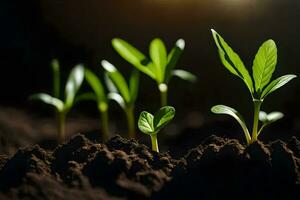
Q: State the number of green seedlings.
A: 6